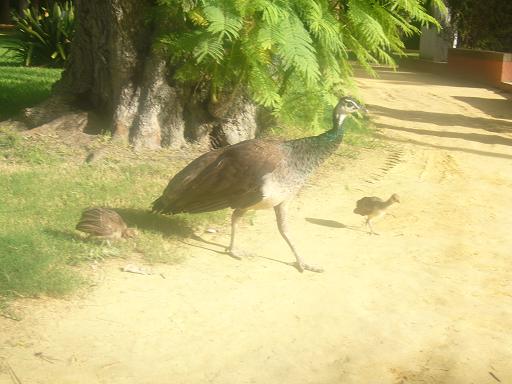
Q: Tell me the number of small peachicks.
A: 2